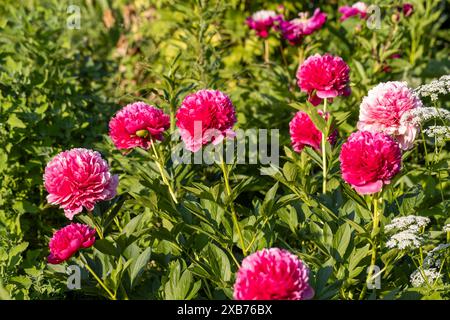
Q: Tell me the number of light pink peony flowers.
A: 1